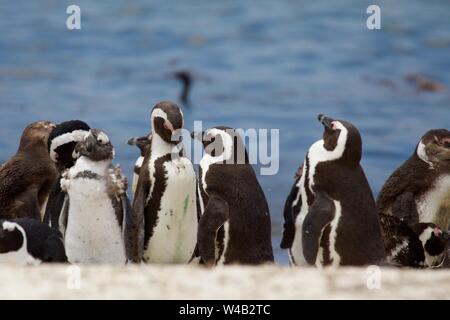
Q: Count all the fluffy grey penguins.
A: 1